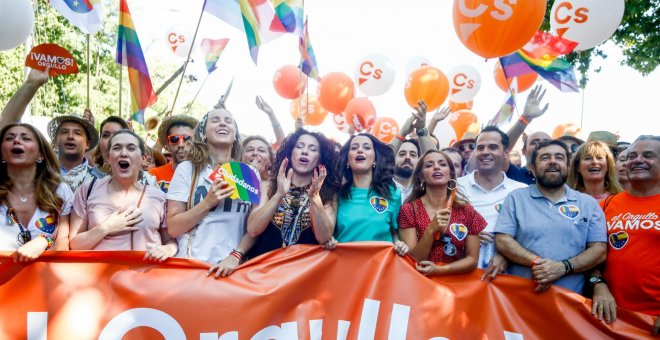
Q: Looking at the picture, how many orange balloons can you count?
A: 11